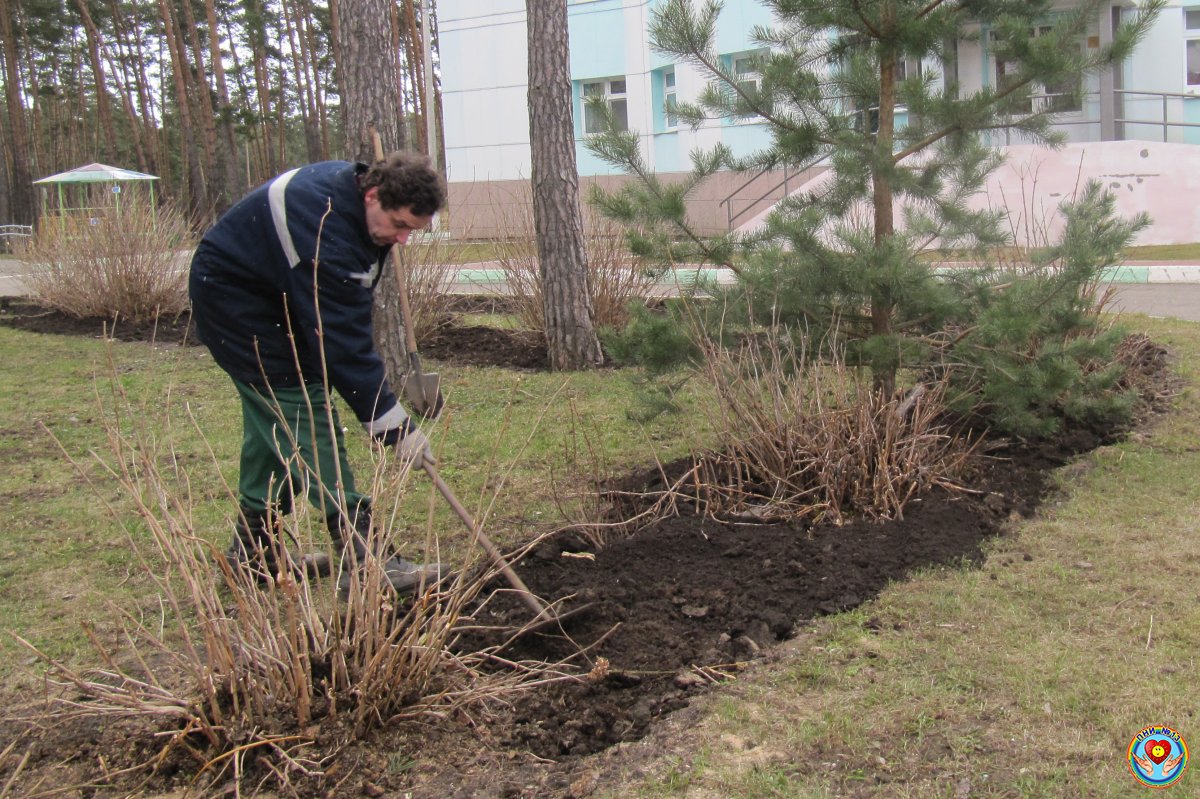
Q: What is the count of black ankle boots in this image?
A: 2